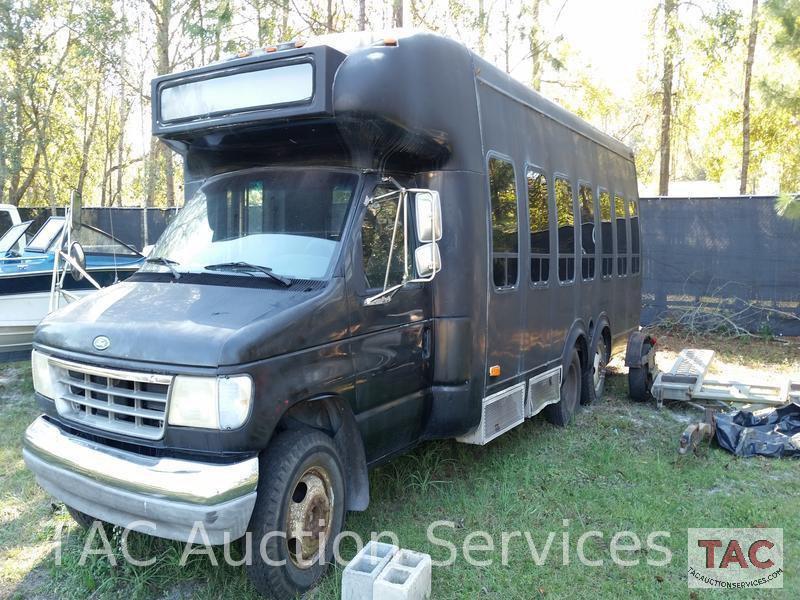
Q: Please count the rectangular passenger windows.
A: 7